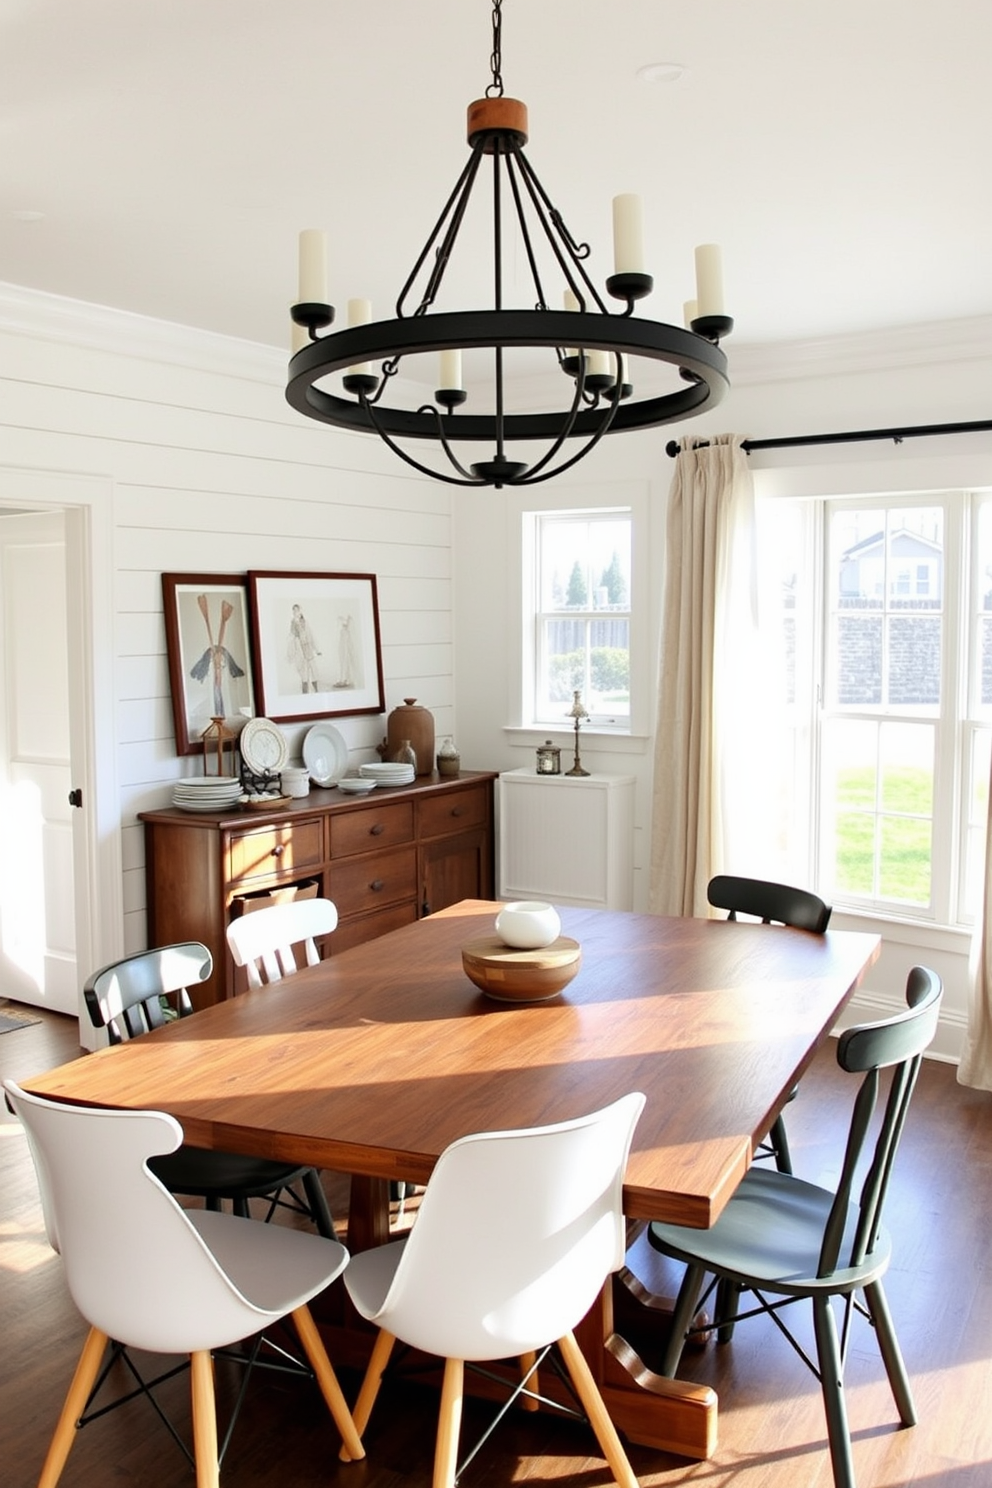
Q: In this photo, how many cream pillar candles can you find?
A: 10